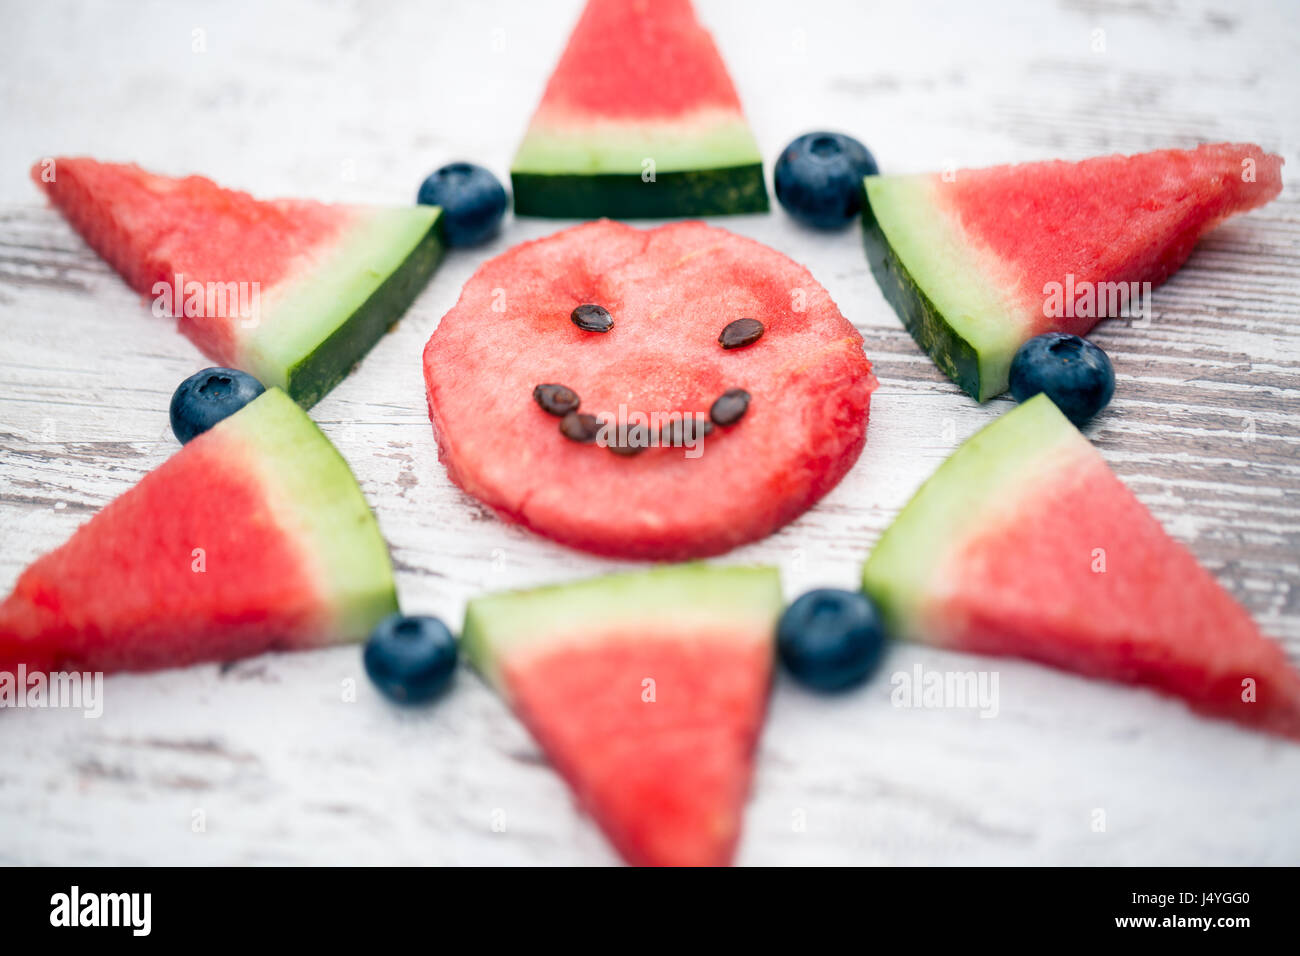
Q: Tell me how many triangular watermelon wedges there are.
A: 6